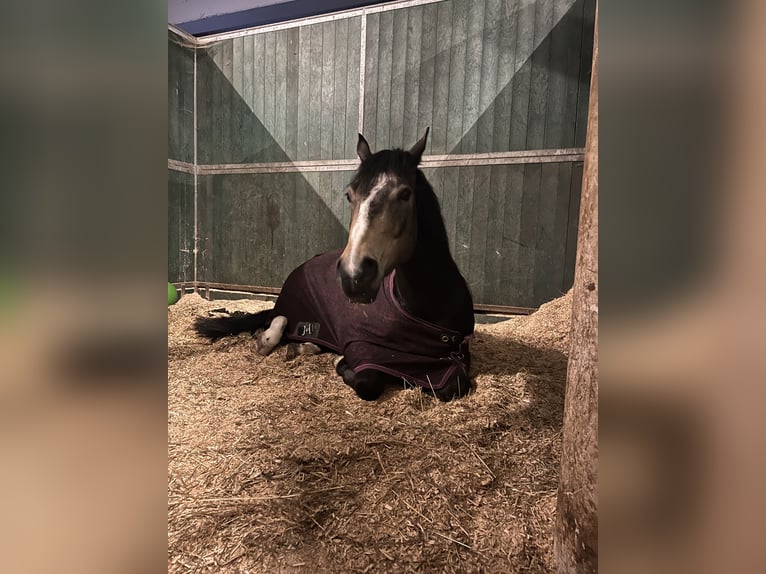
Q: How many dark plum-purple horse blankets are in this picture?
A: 1